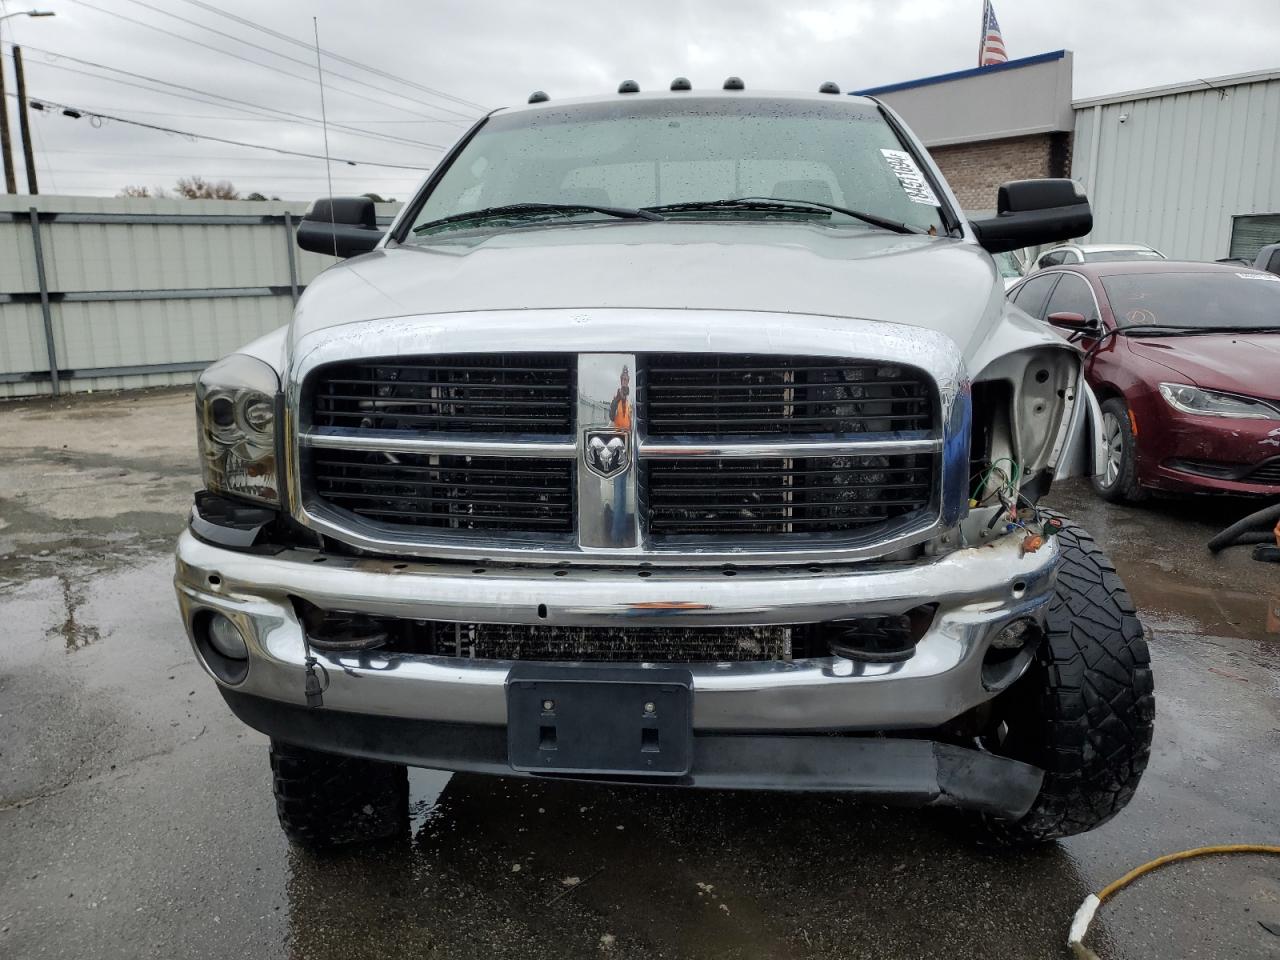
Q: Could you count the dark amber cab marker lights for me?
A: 5